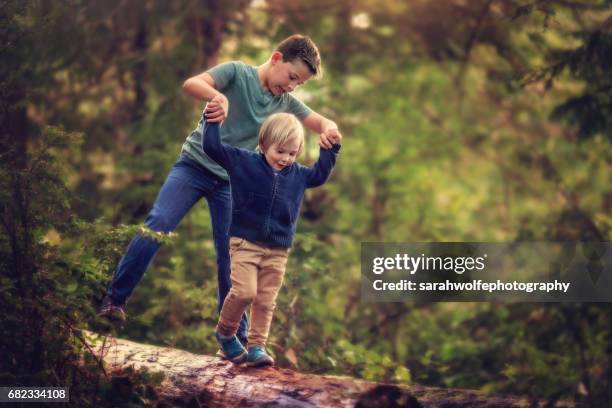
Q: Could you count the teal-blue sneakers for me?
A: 2